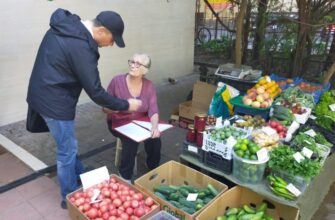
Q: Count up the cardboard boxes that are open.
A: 3